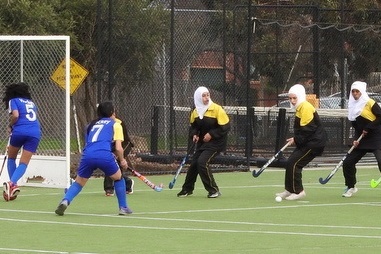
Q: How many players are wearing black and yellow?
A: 4